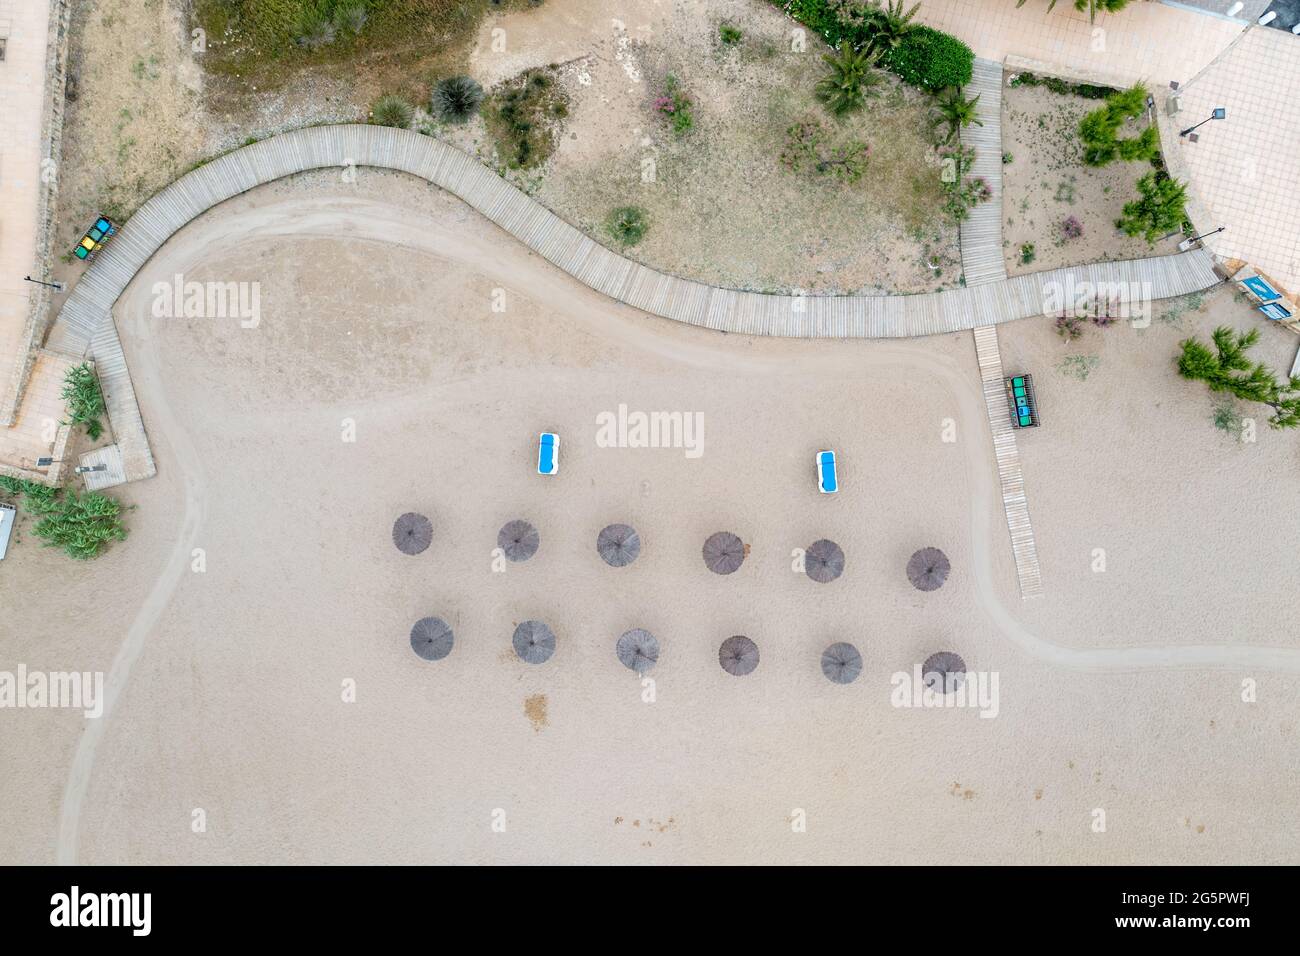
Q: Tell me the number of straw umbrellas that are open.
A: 12